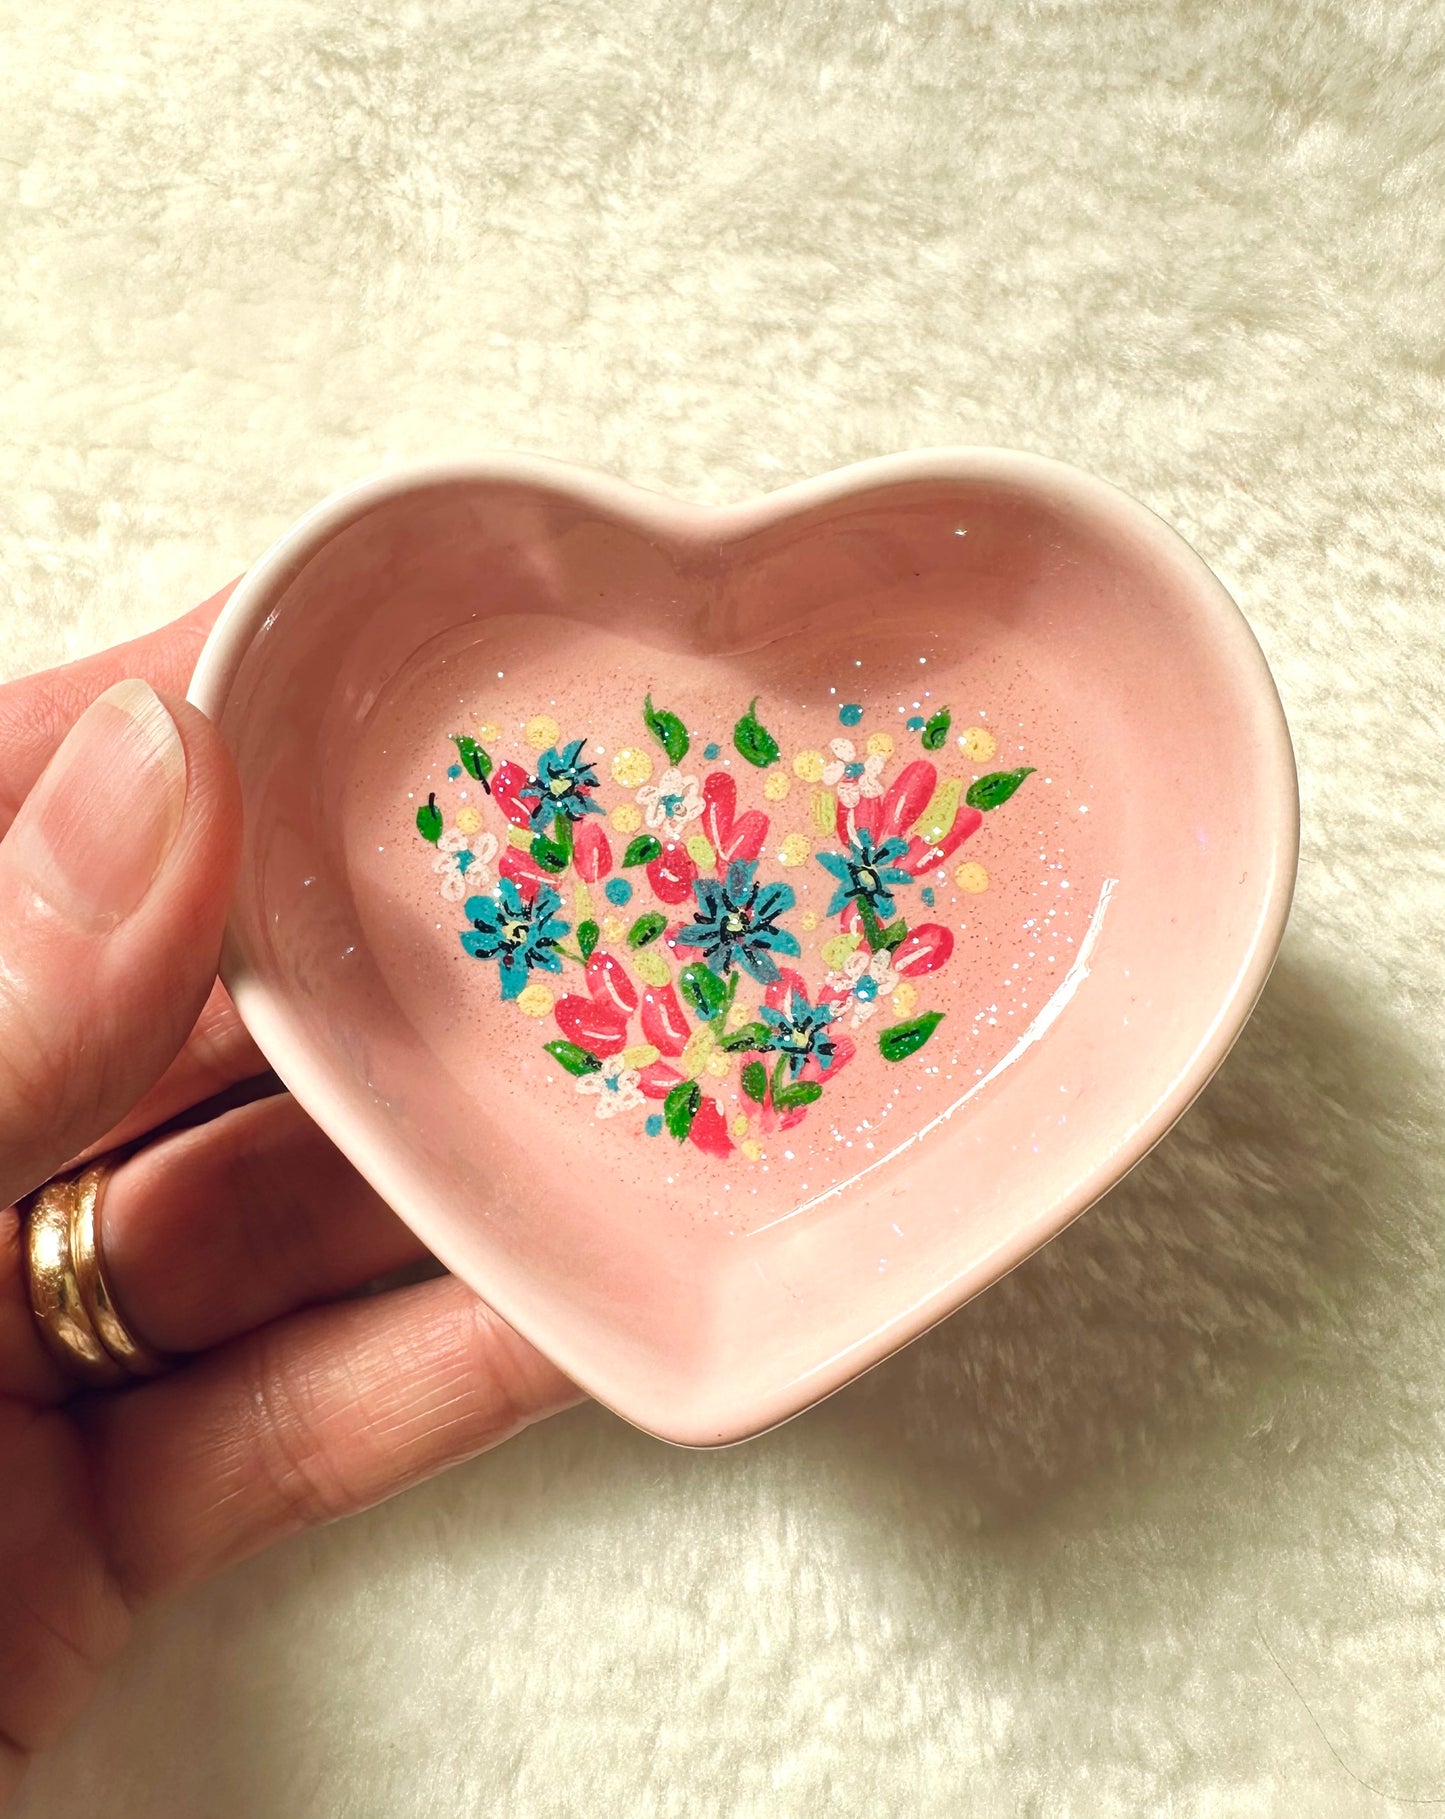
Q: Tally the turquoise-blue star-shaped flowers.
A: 5